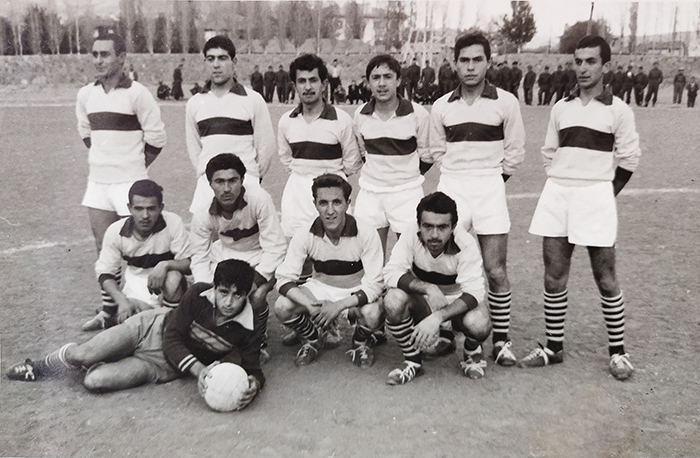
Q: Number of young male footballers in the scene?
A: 11